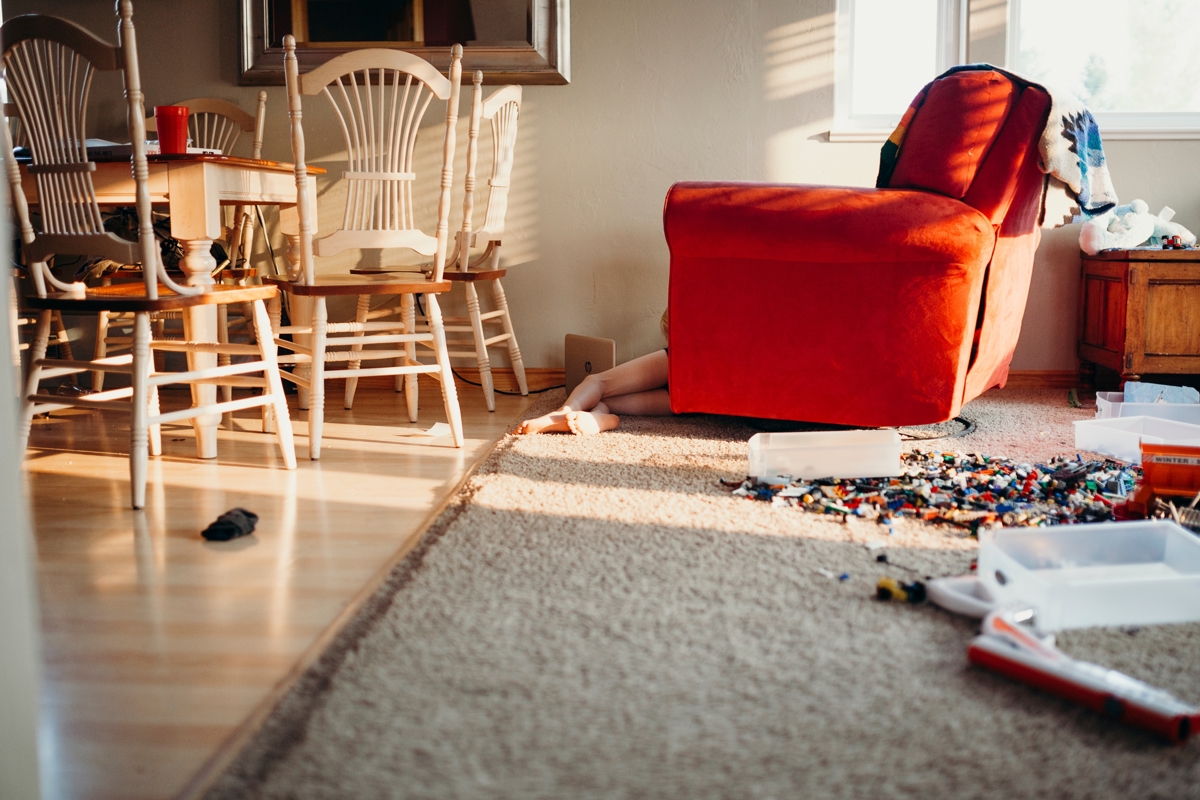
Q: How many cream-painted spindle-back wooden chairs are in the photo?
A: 5